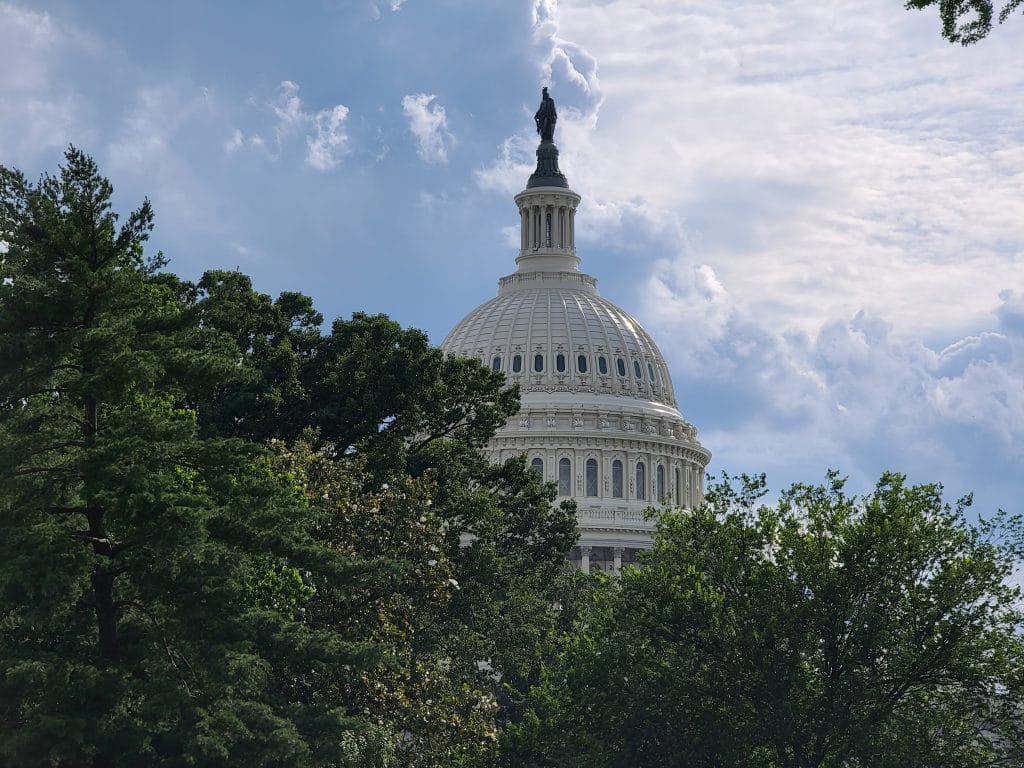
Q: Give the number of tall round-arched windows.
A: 7